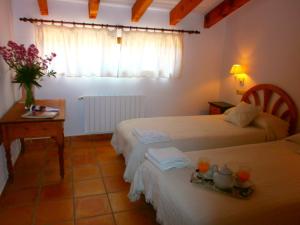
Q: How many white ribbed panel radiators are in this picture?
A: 1